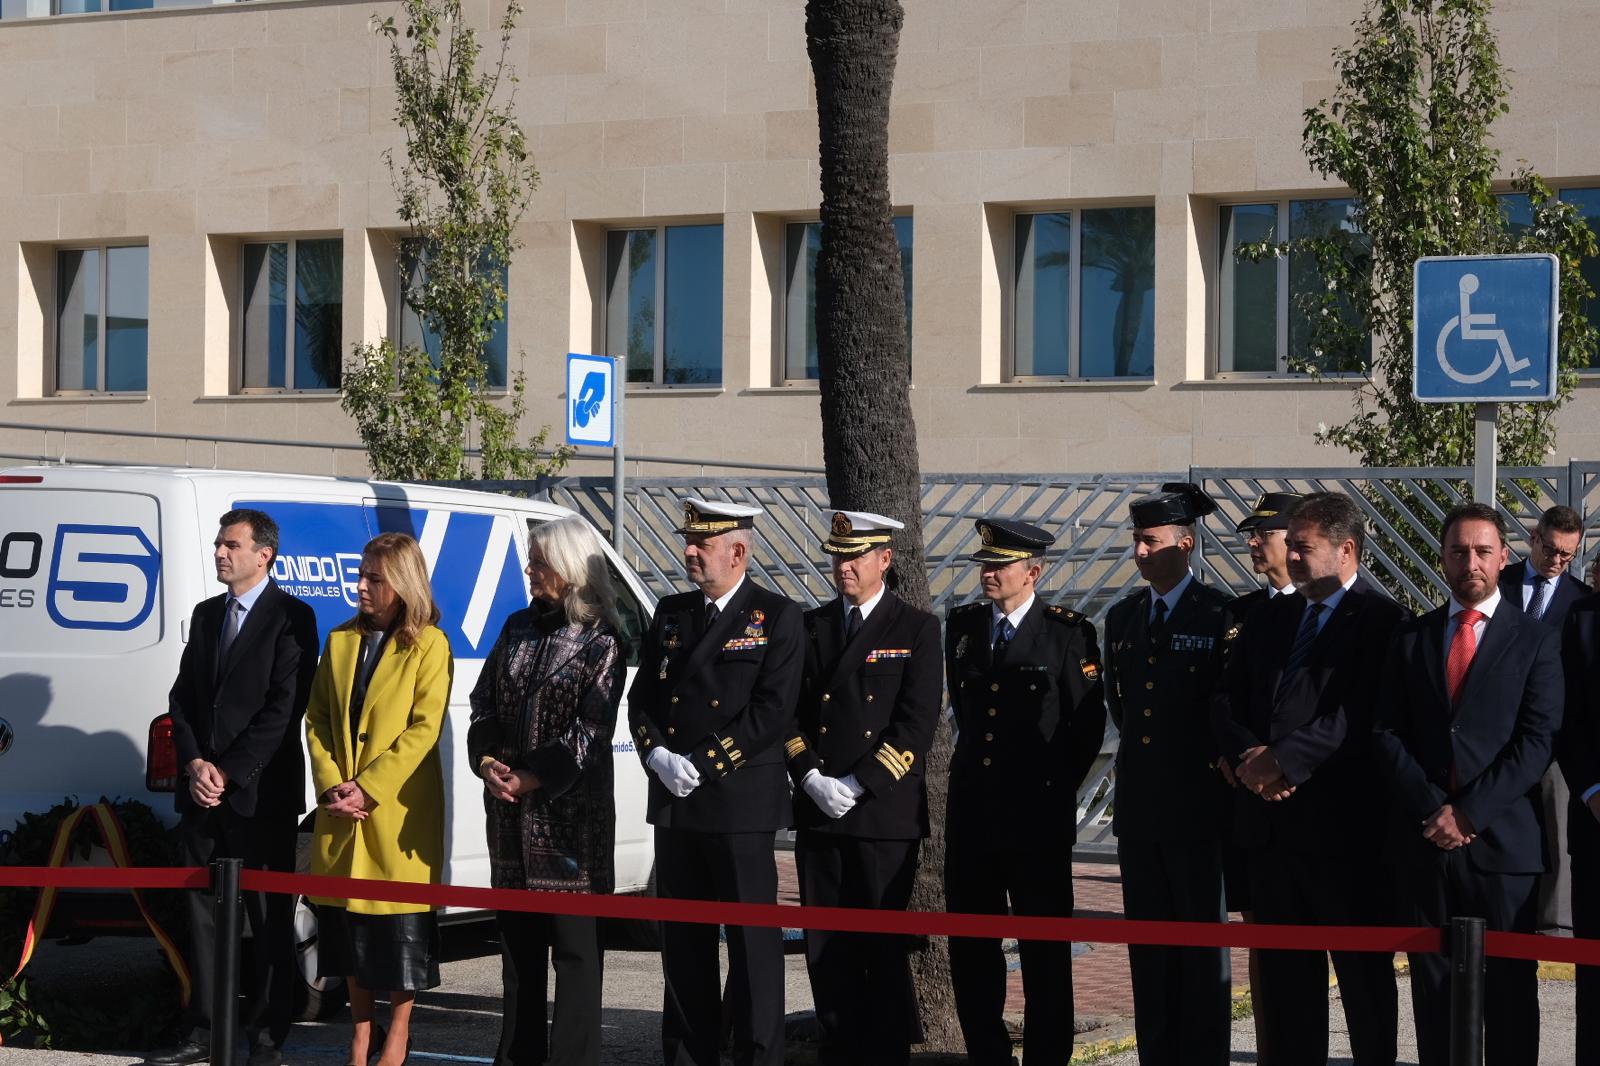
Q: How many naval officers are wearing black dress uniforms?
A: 2